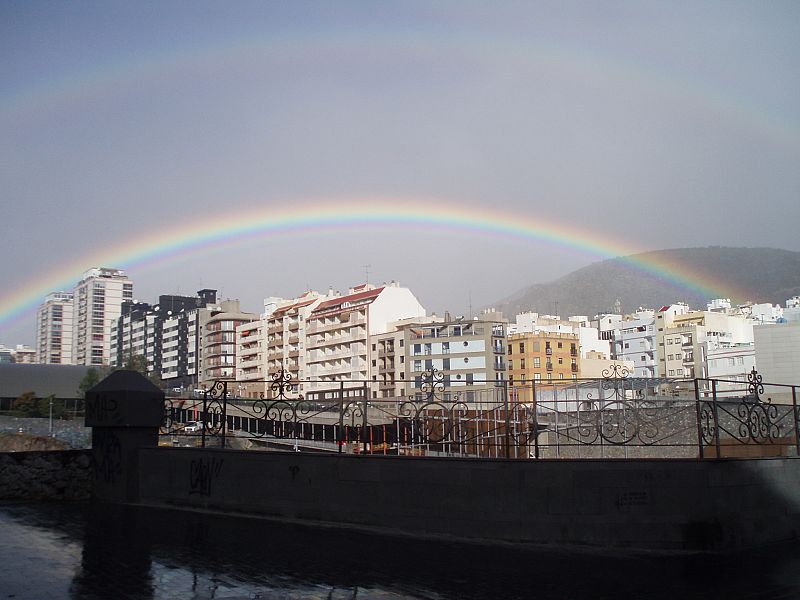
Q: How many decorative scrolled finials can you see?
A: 4